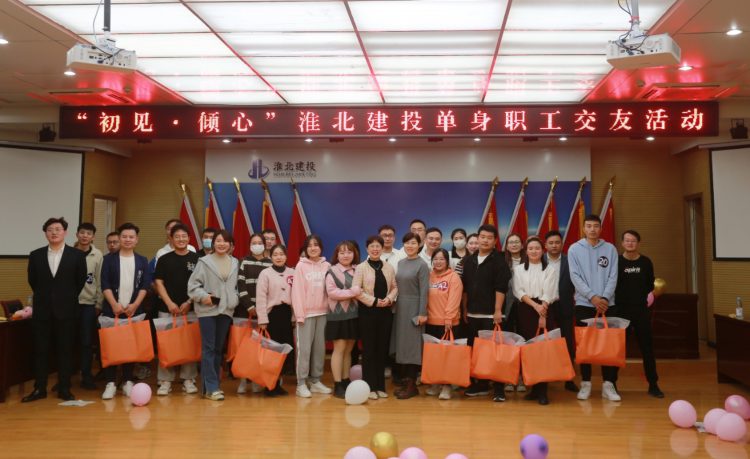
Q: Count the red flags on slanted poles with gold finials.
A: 10